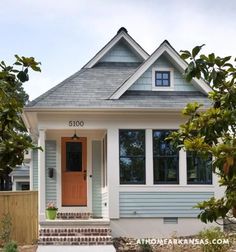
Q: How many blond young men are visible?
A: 0